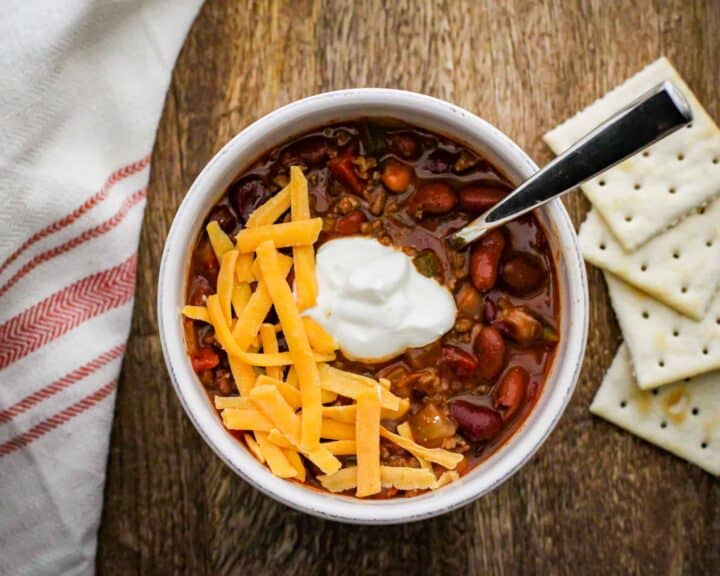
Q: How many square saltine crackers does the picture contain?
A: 4